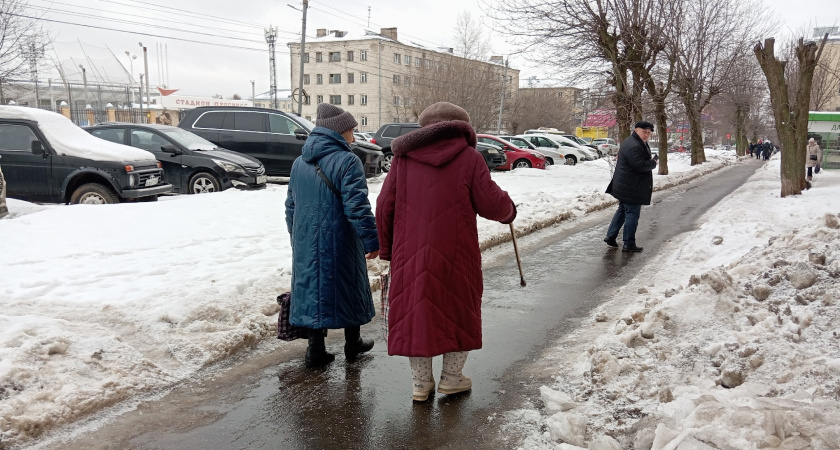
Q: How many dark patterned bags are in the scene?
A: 1